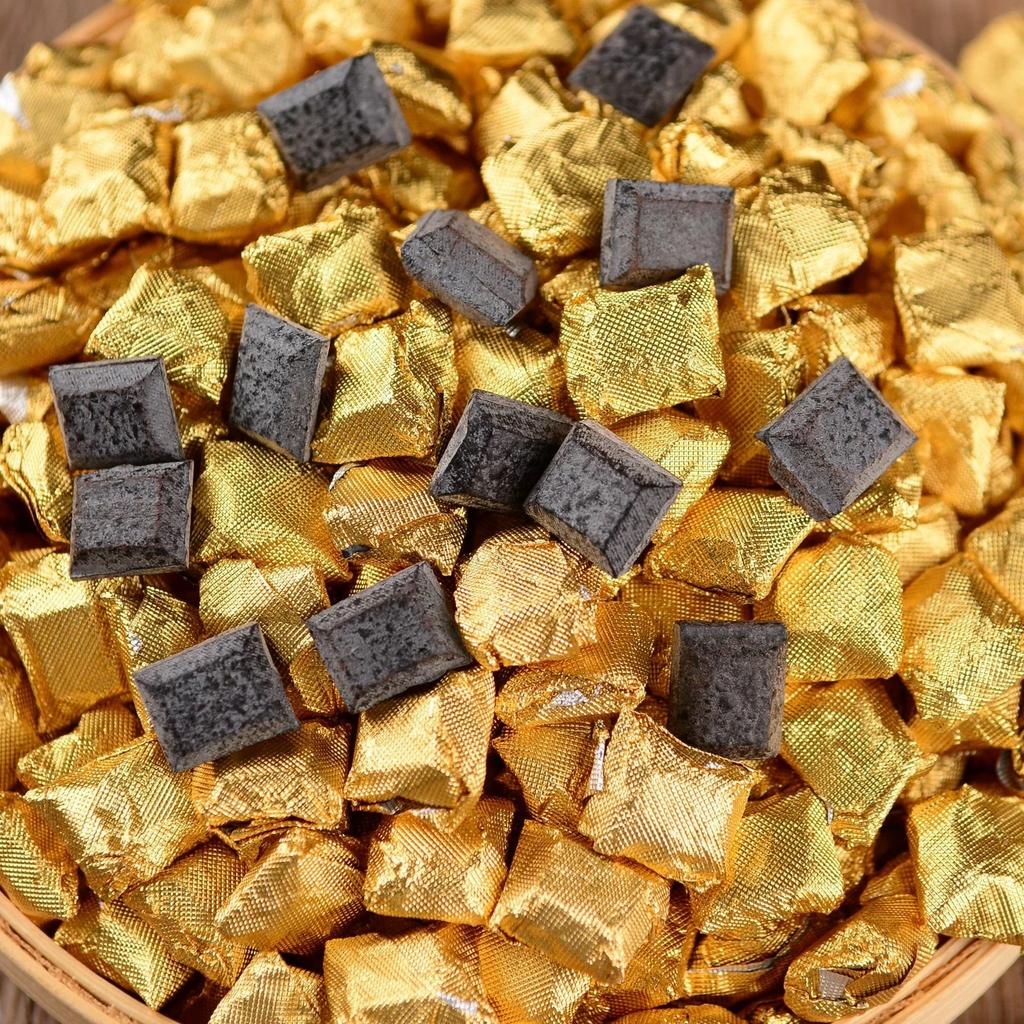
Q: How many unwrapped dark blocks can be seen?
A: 13